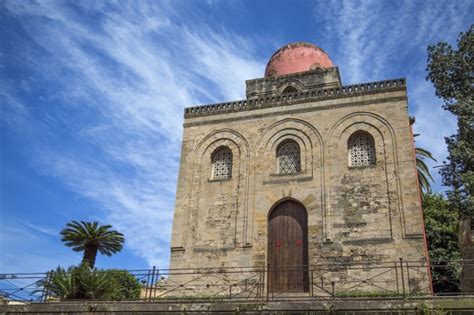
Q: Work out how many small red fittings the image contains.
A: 2